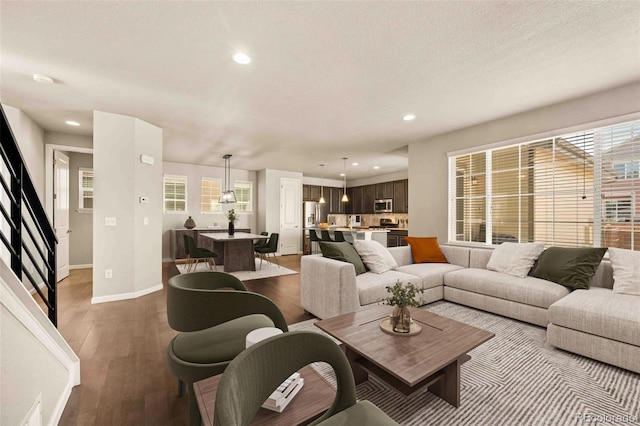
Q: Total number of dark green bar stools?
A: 3